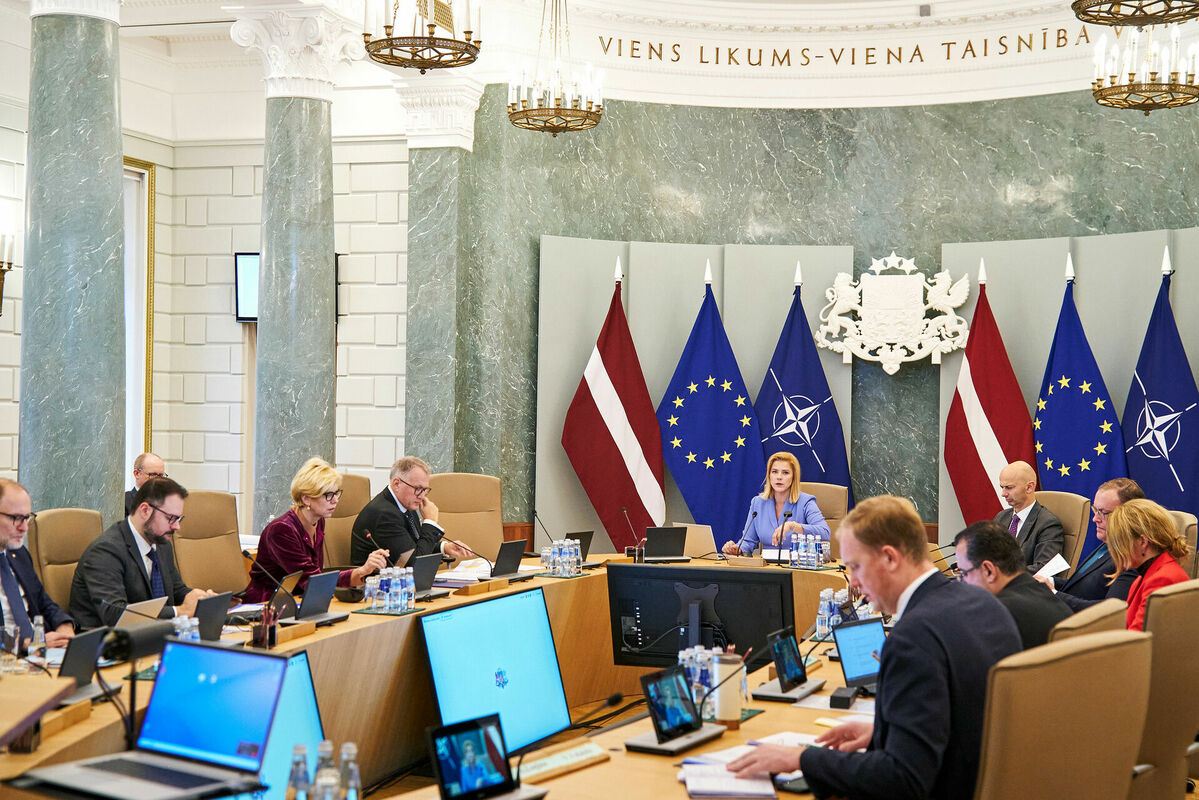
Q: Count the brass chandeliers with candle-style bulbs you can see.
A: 4